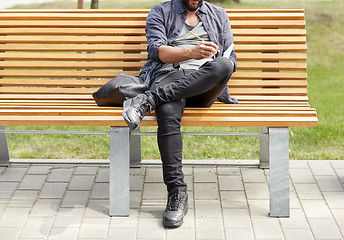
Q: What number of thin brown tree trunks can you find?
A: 2